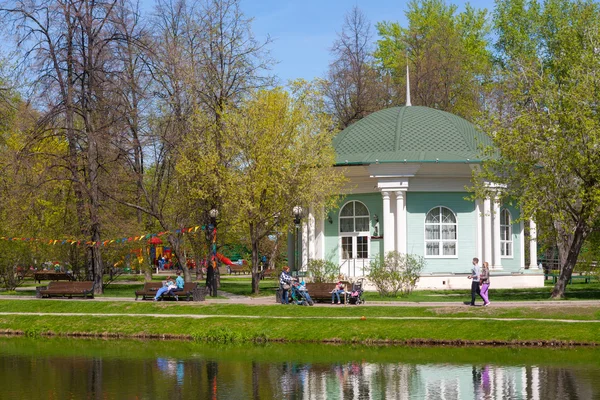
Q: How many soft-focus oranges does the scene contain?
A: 0